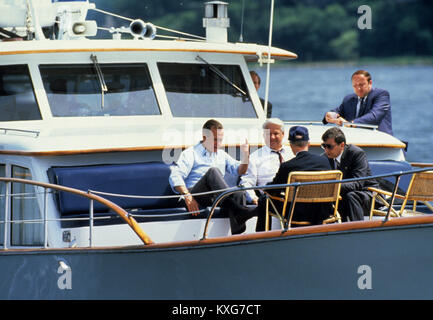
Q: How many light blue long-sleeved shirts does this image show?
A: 1